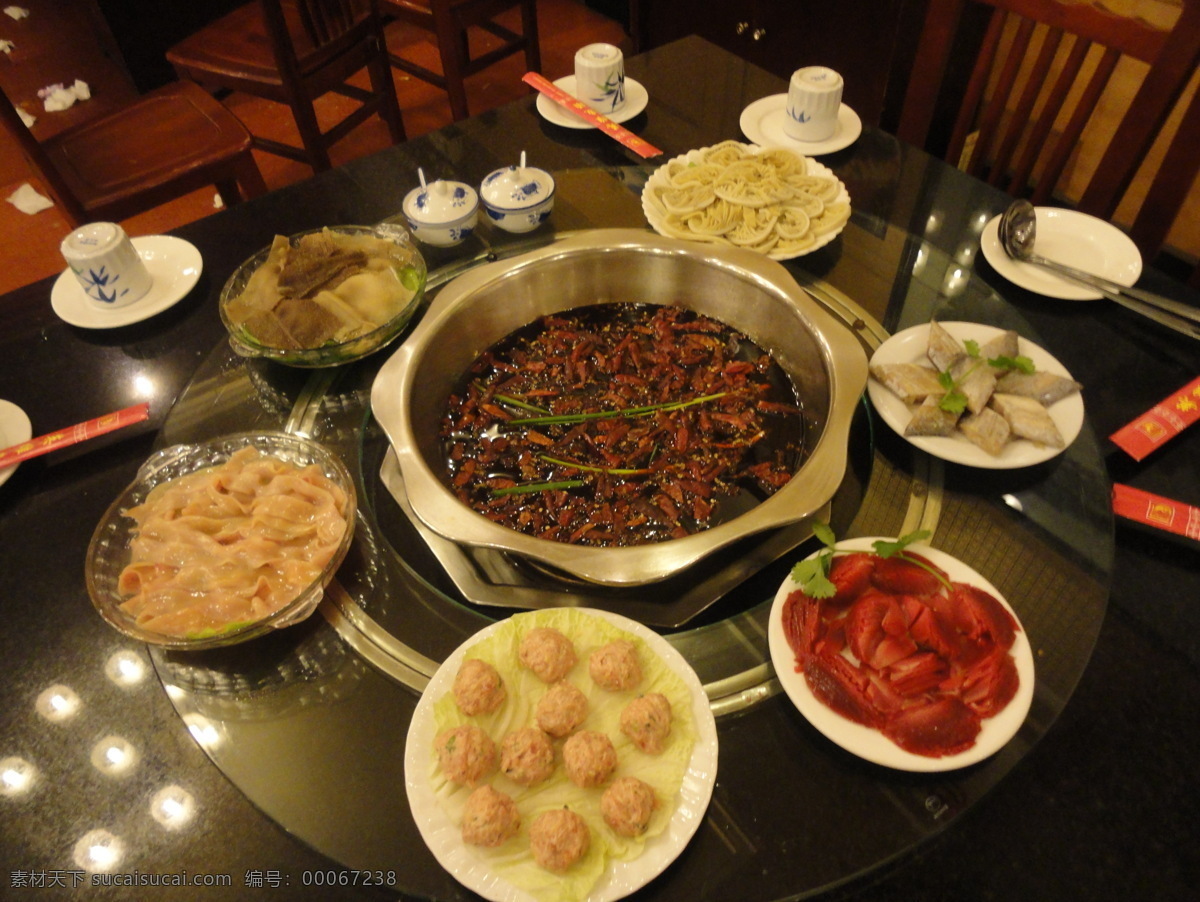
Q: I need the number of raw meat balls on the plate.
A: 11